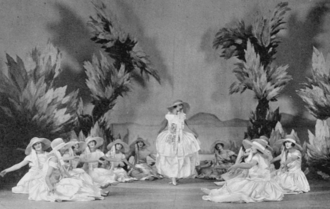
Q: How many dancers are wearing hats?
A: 11